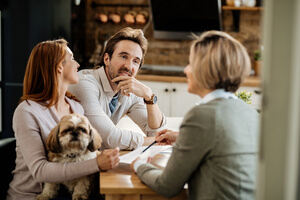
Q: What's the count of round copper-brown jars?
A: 4